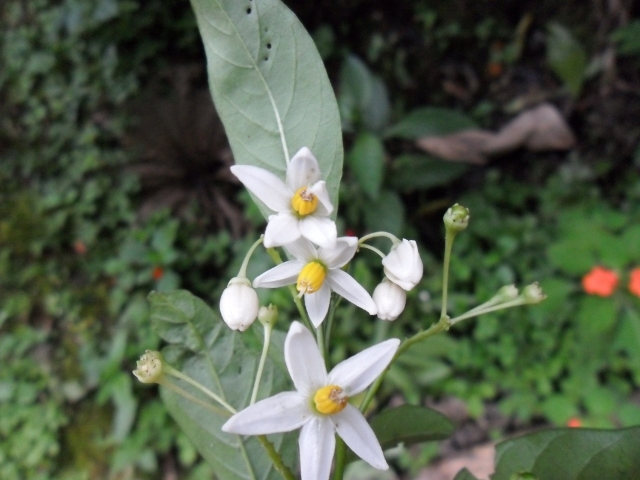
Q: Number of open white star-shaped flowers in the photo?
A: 3